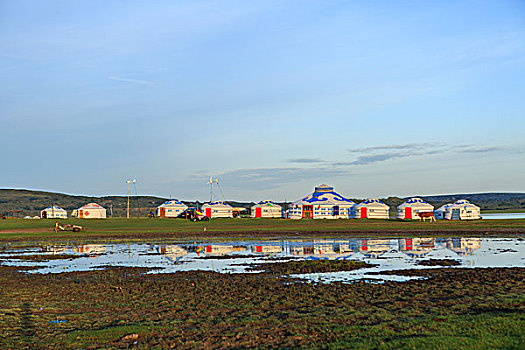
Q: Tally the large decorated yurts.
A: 1